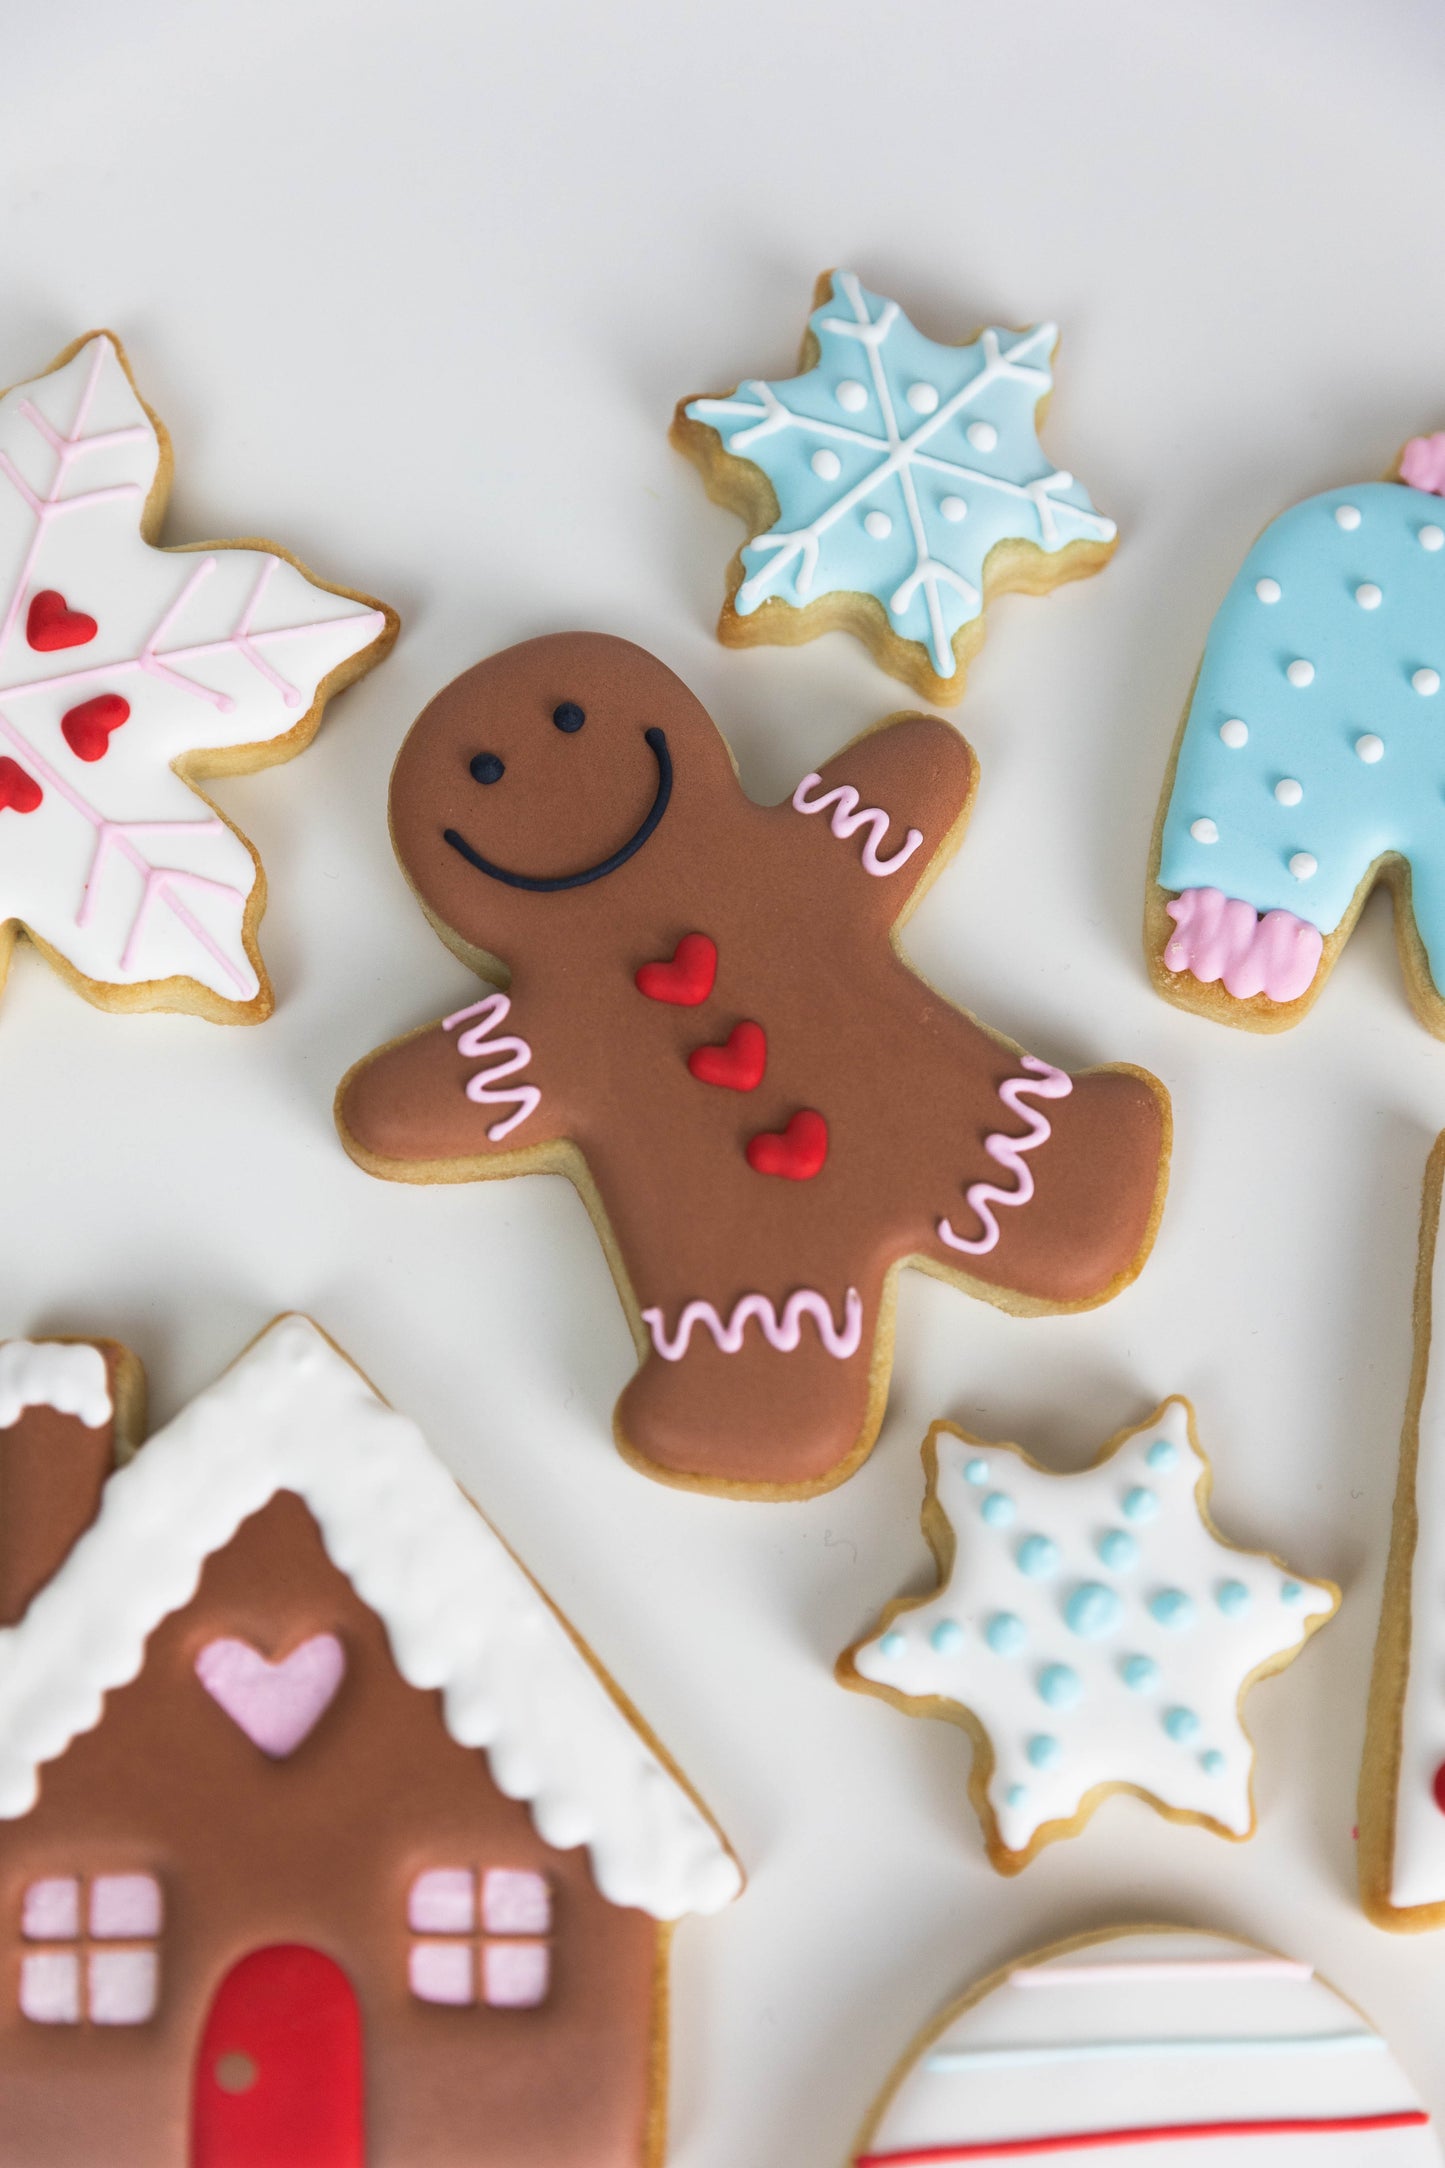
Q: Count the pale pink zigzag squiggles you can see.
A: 4